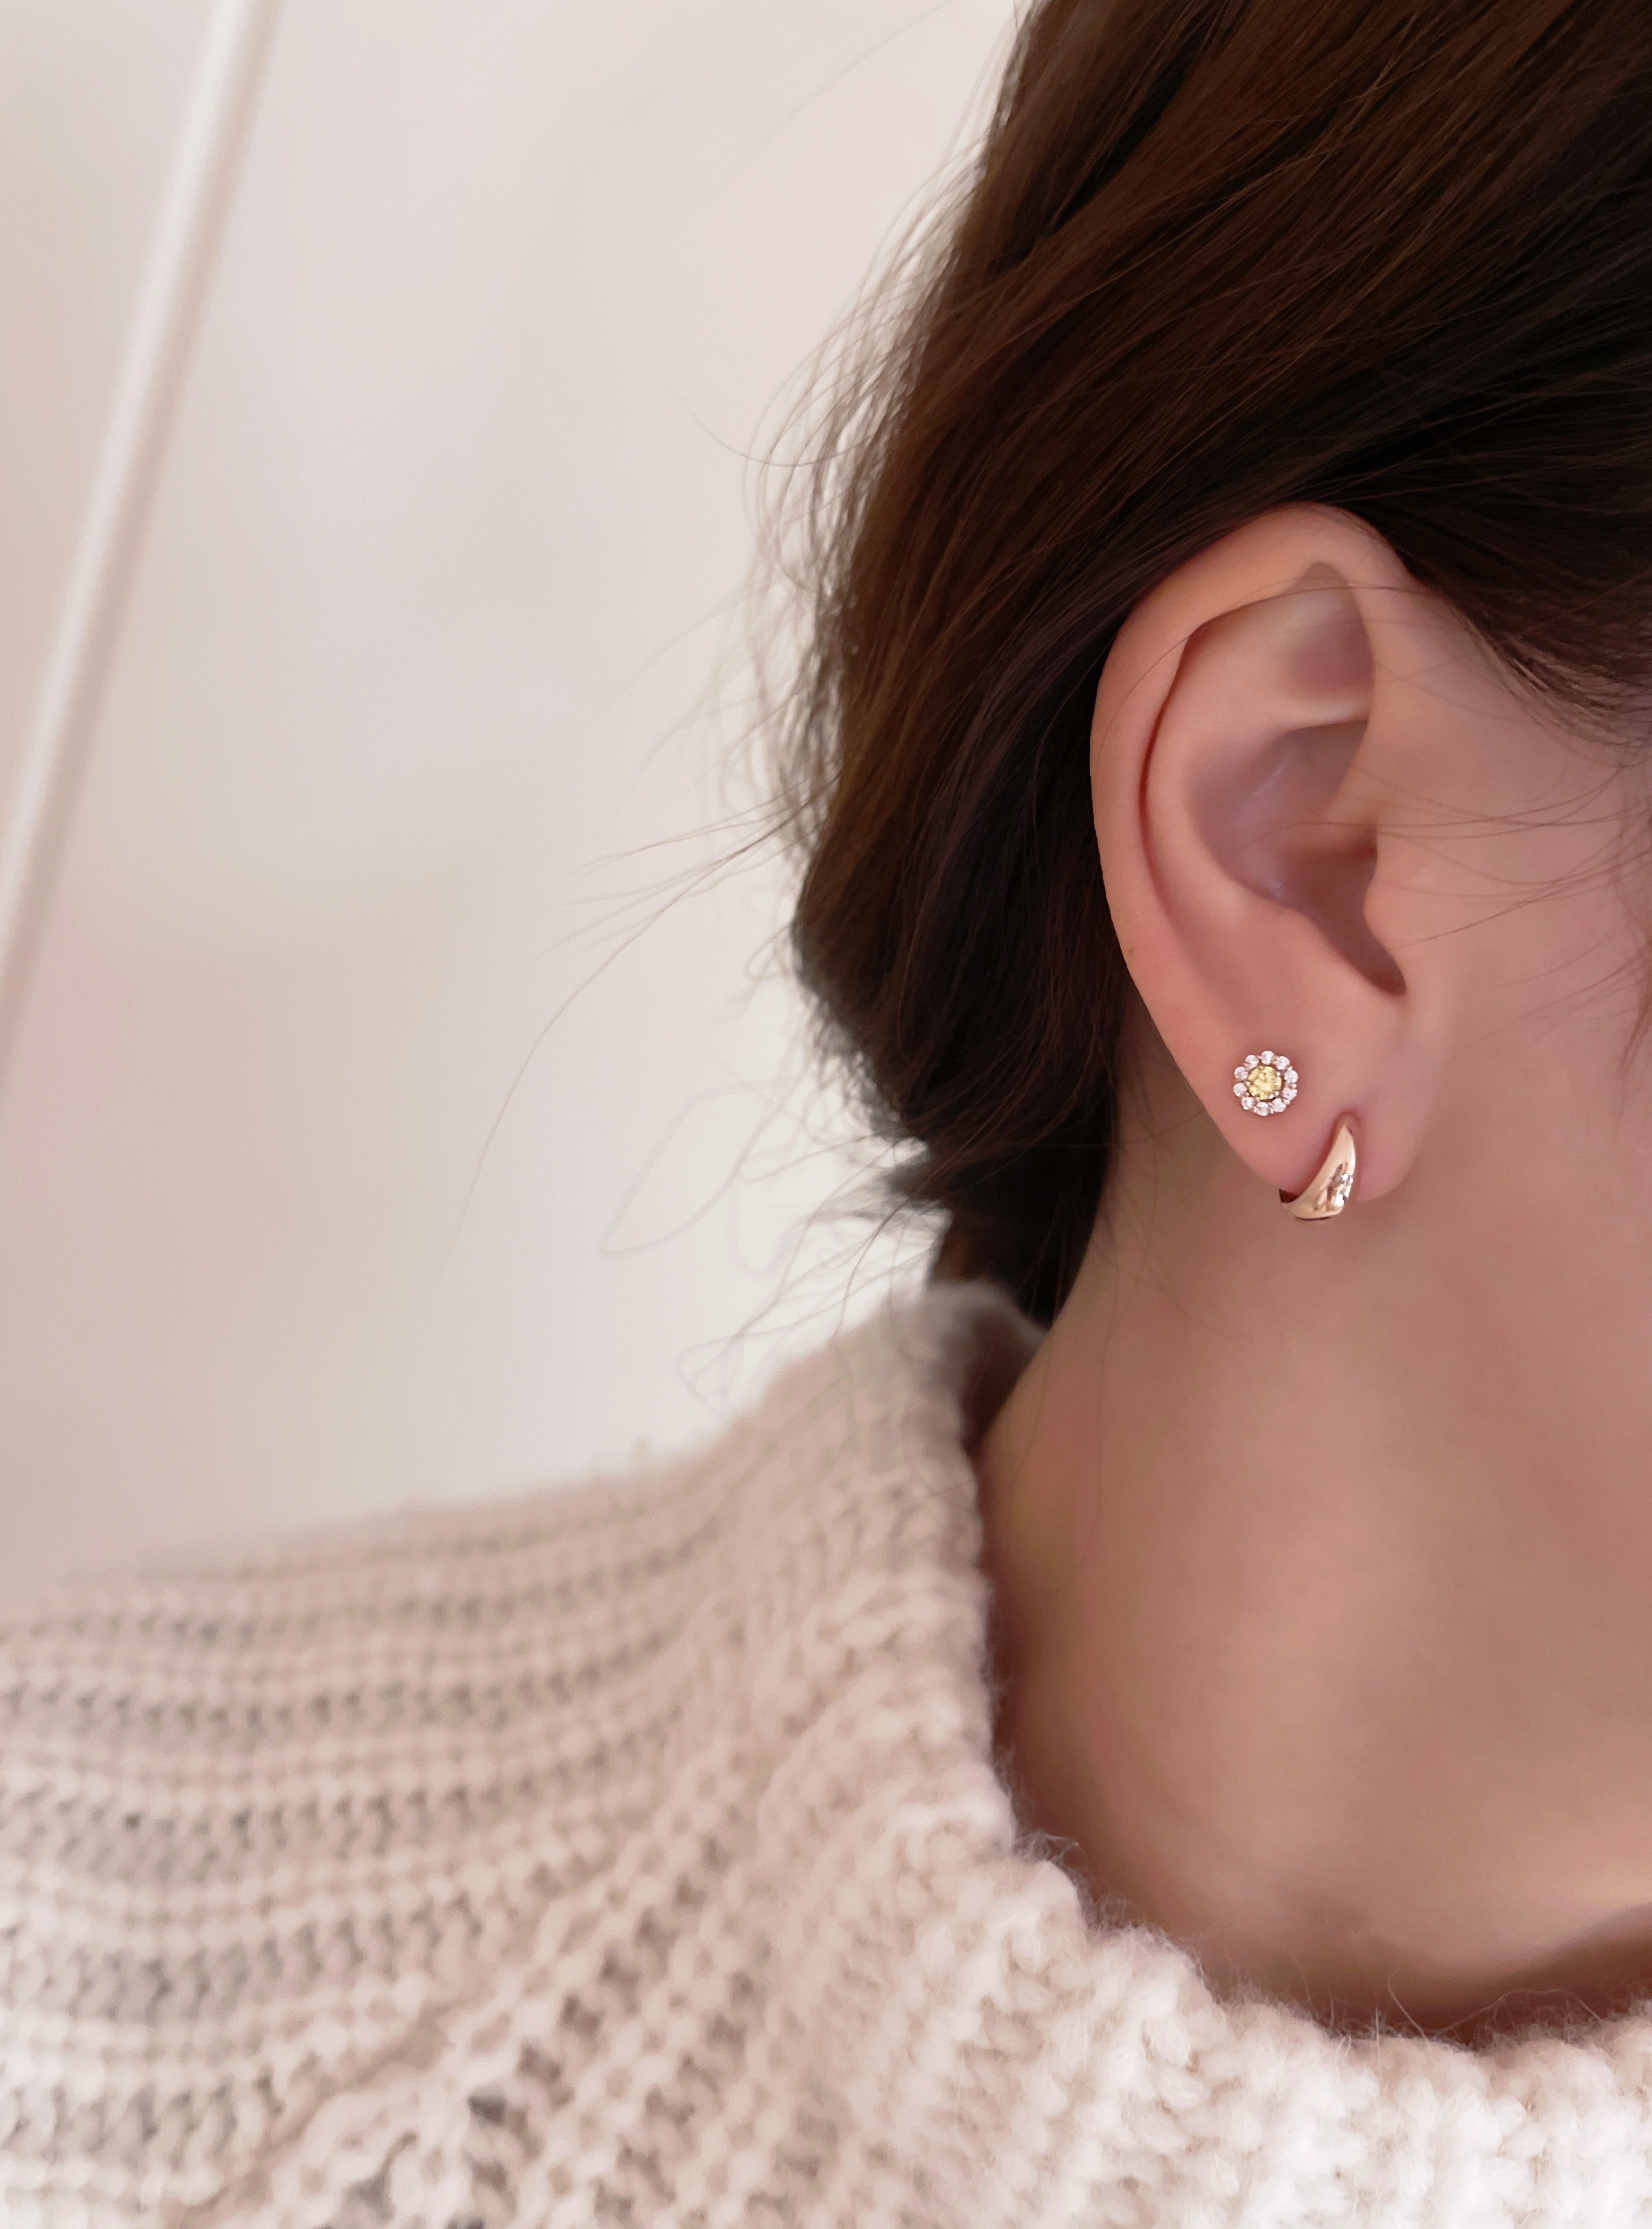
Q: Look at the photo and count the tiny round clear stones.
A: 10